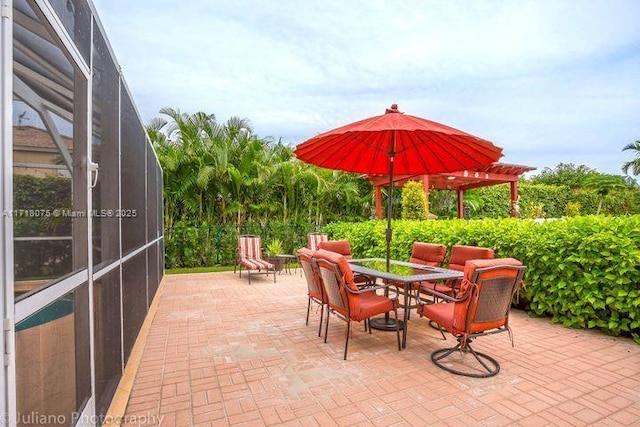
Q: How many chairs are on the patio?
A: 8